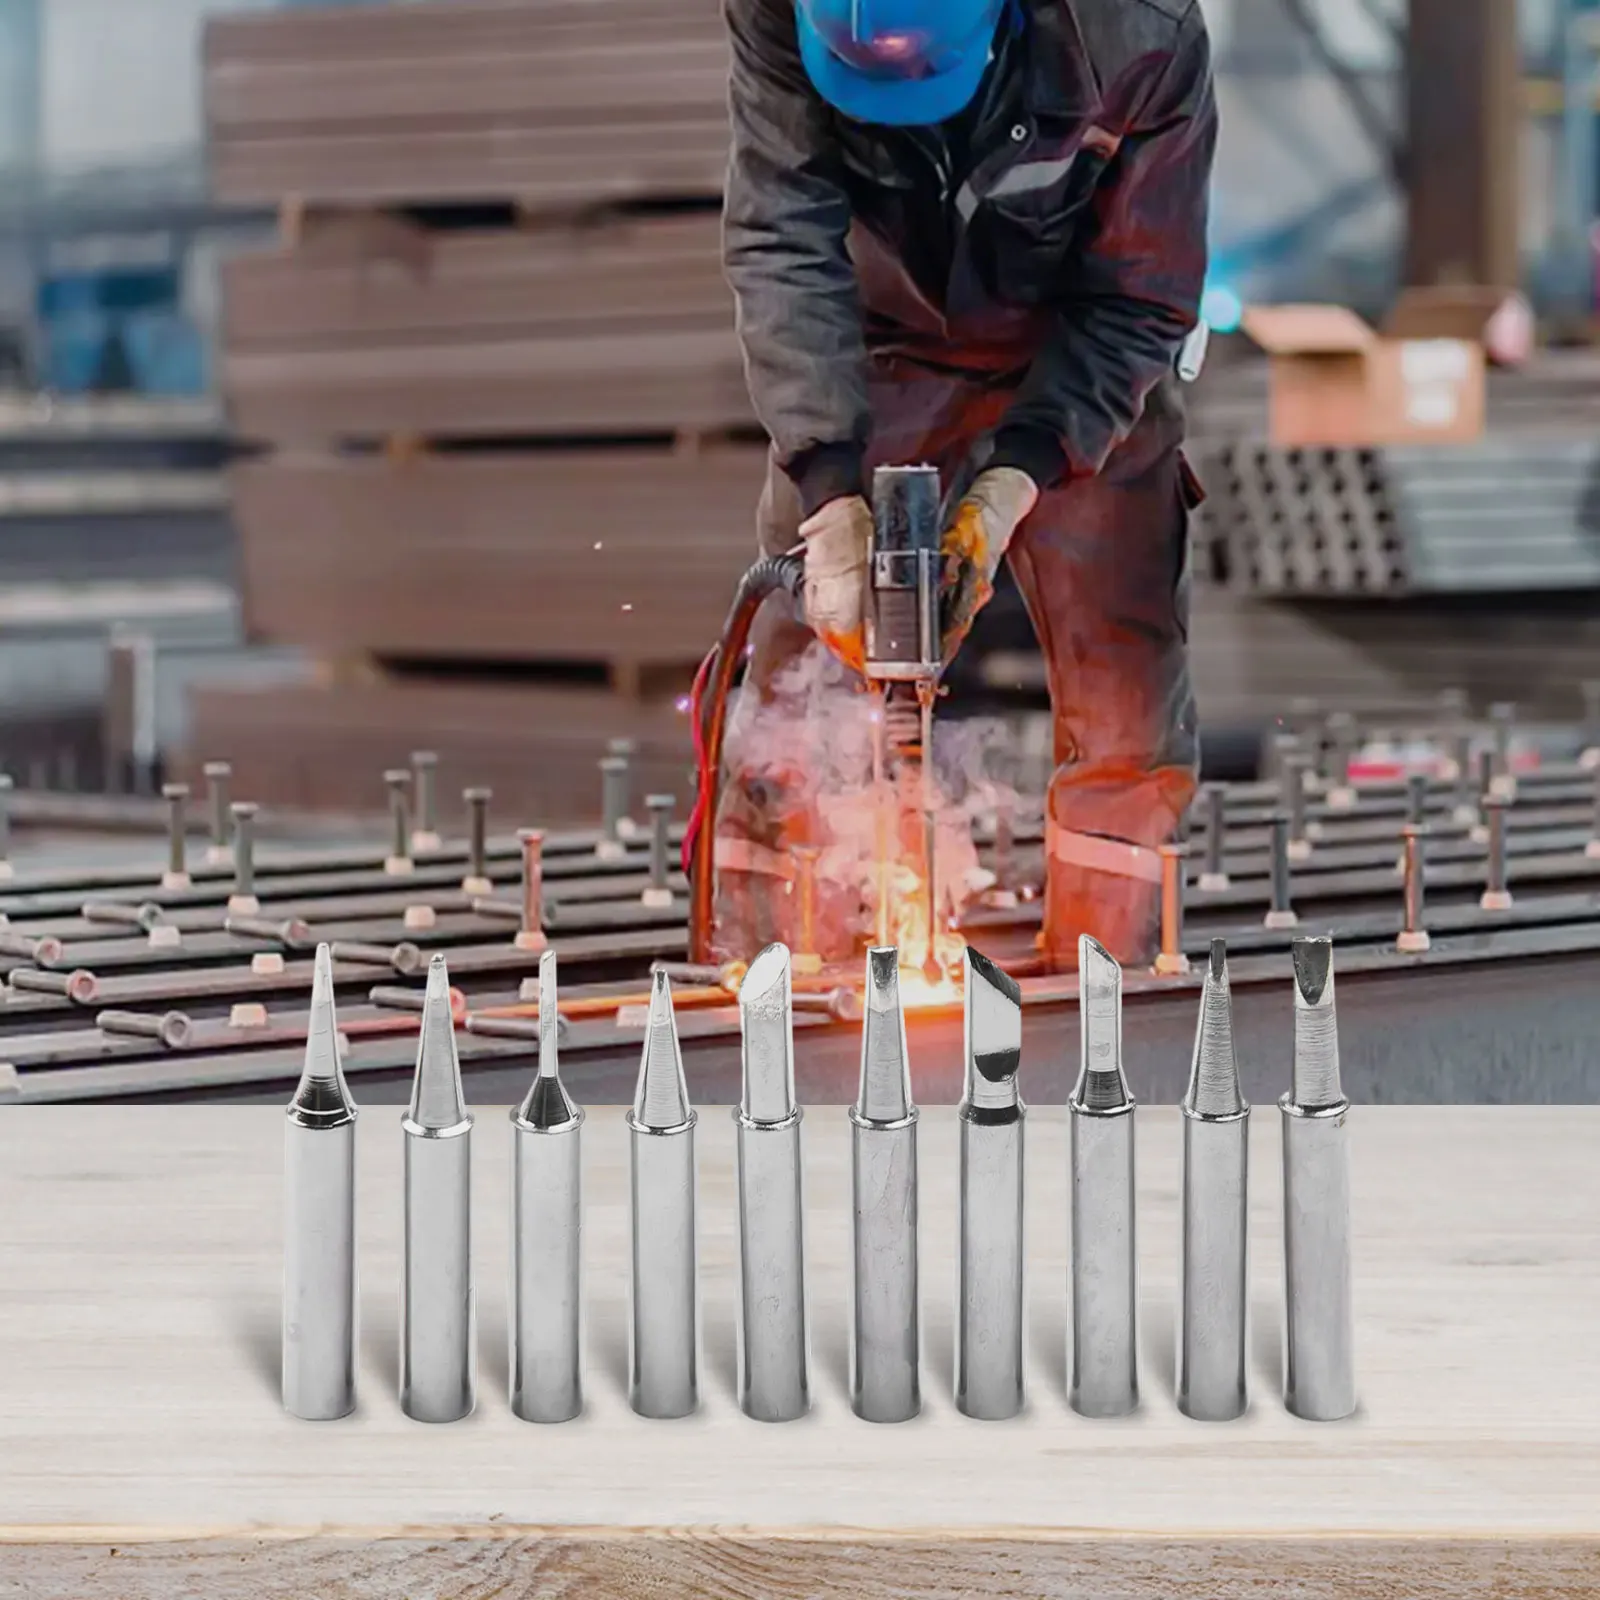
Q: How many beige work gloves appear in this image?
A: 2